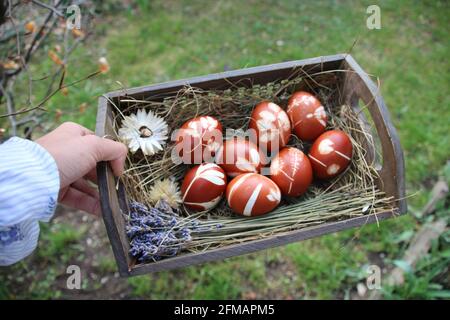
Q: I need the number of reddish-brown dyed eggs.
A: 8